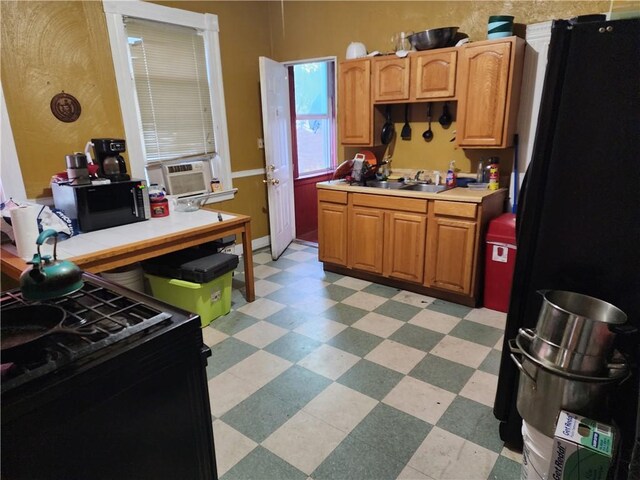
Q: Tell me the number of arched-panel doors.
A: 4